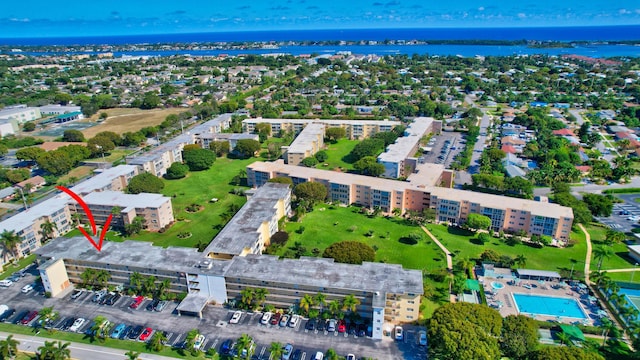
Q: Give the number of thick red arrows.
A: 1